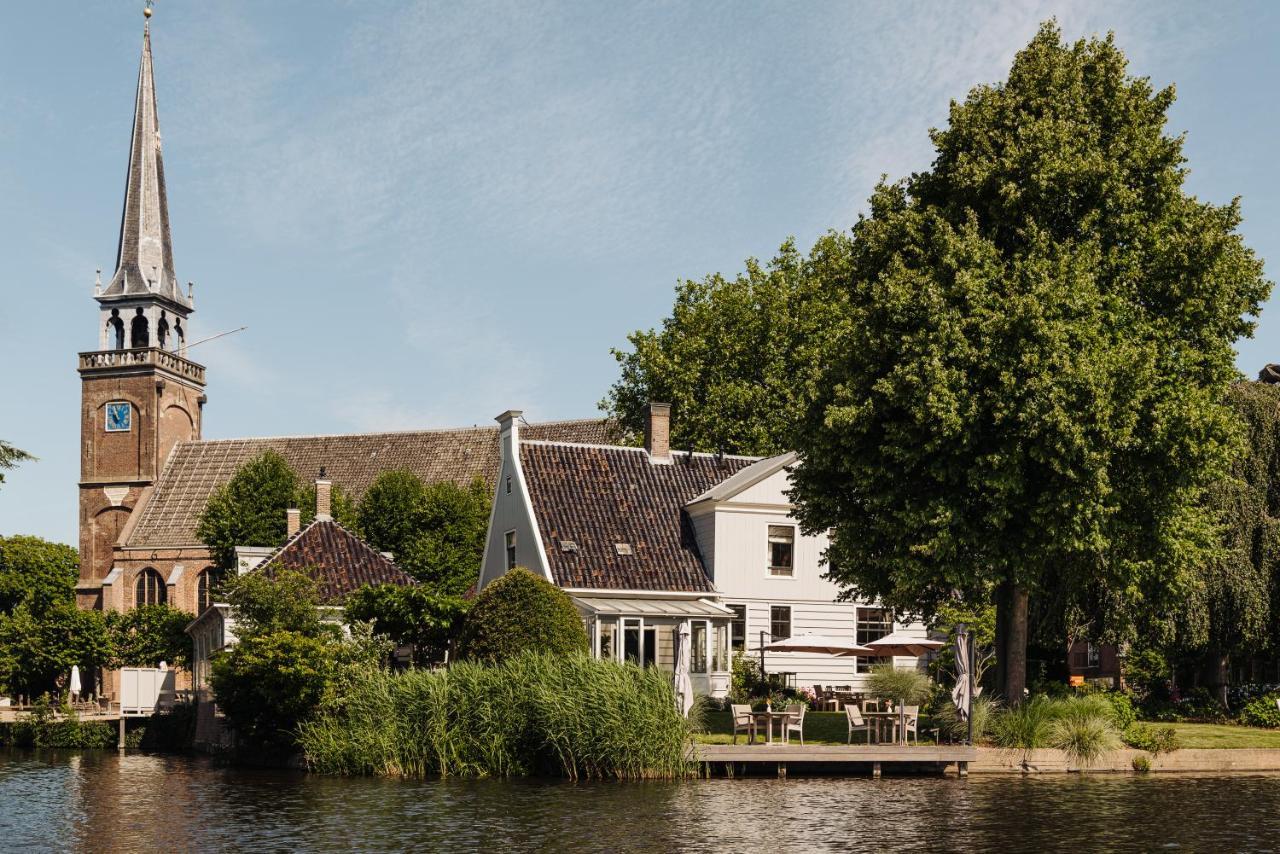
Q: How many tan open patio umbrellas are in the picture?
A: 2